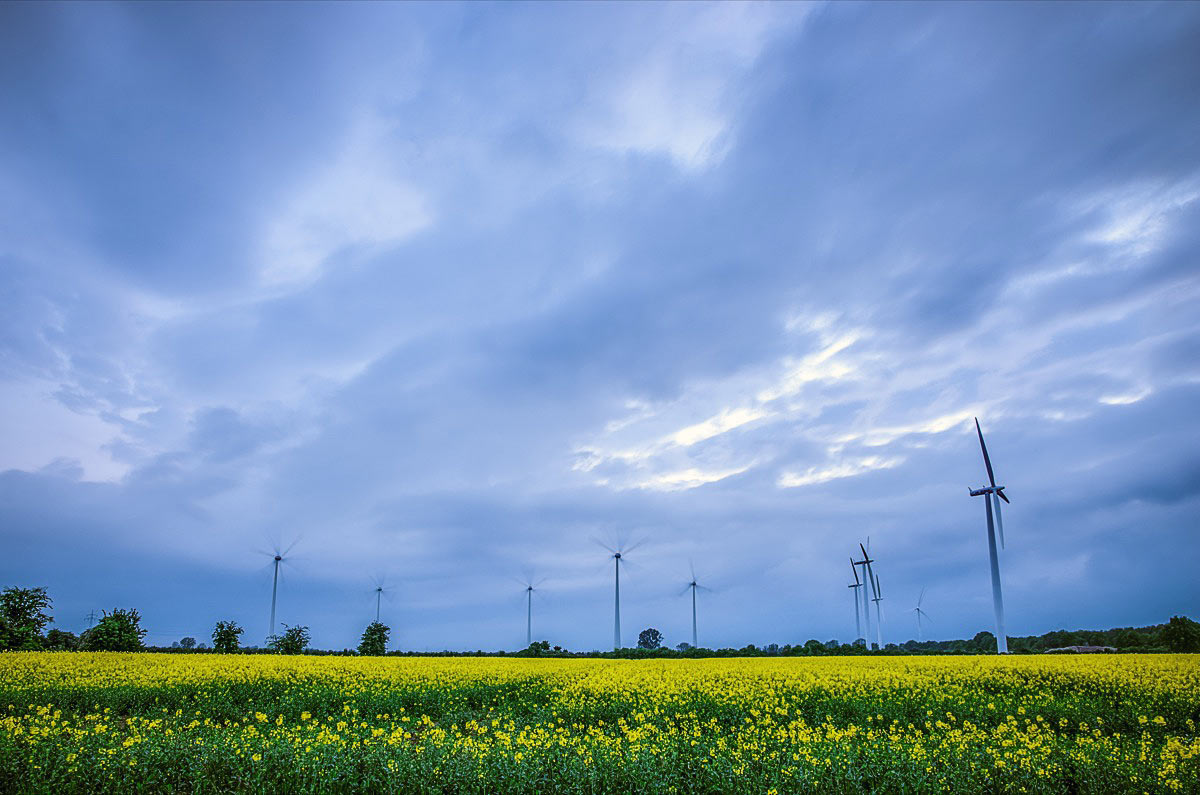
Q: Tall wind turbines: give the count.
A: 10